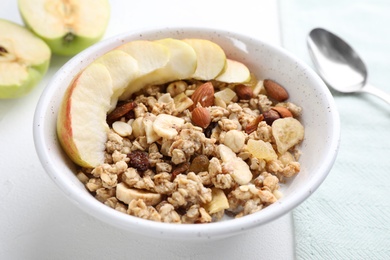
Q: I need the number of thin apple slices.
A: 6